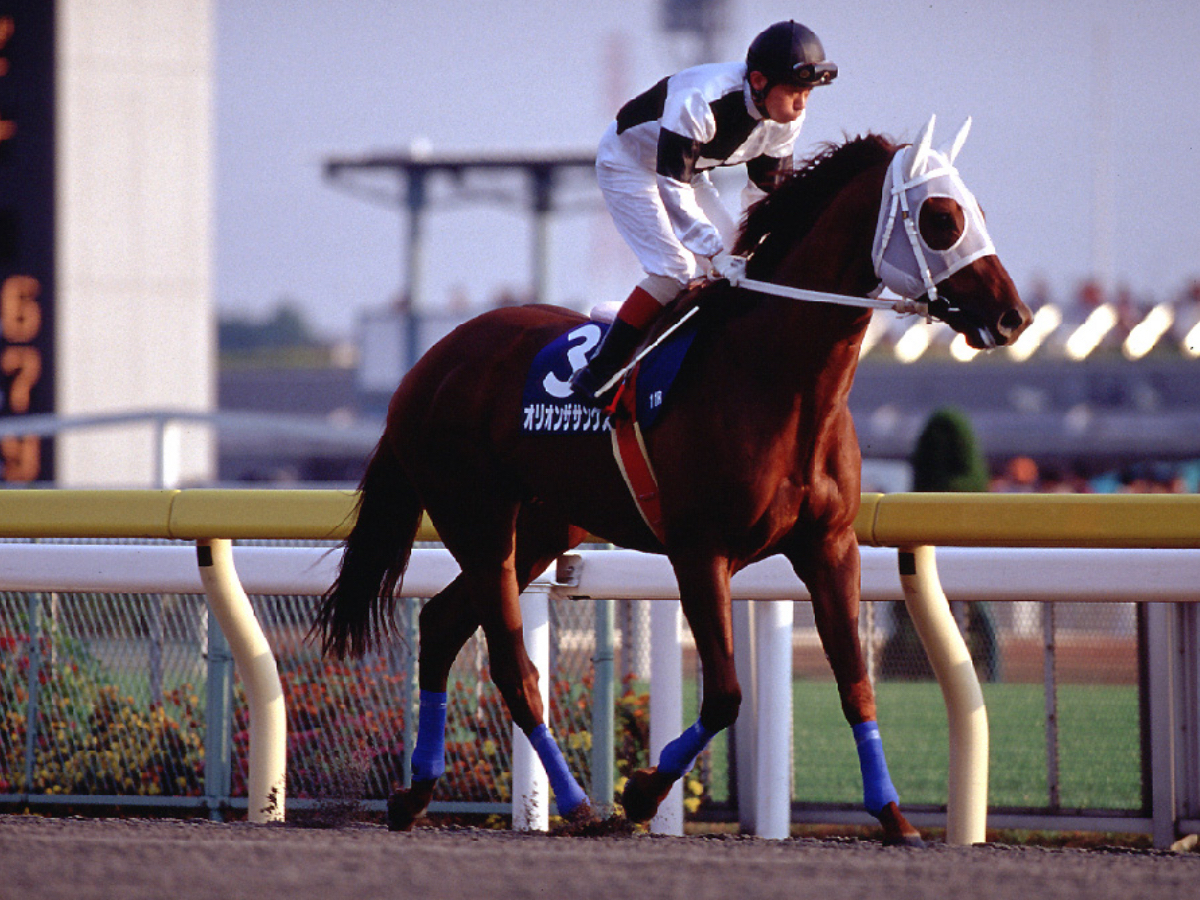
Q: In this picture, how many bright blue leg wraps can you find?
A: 4